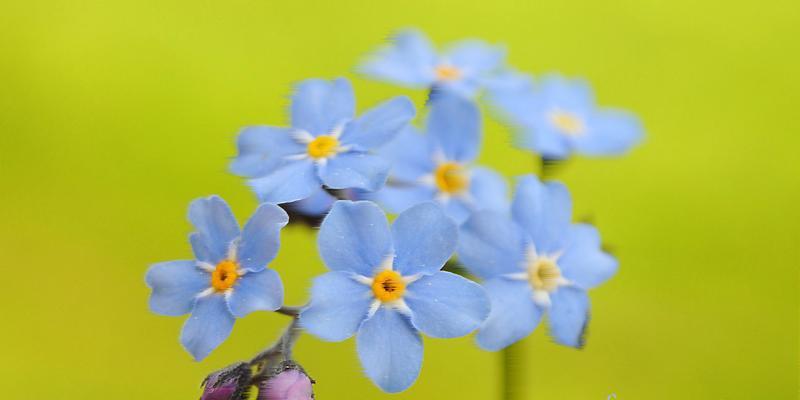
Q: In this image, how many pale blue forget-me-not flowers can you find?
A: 7